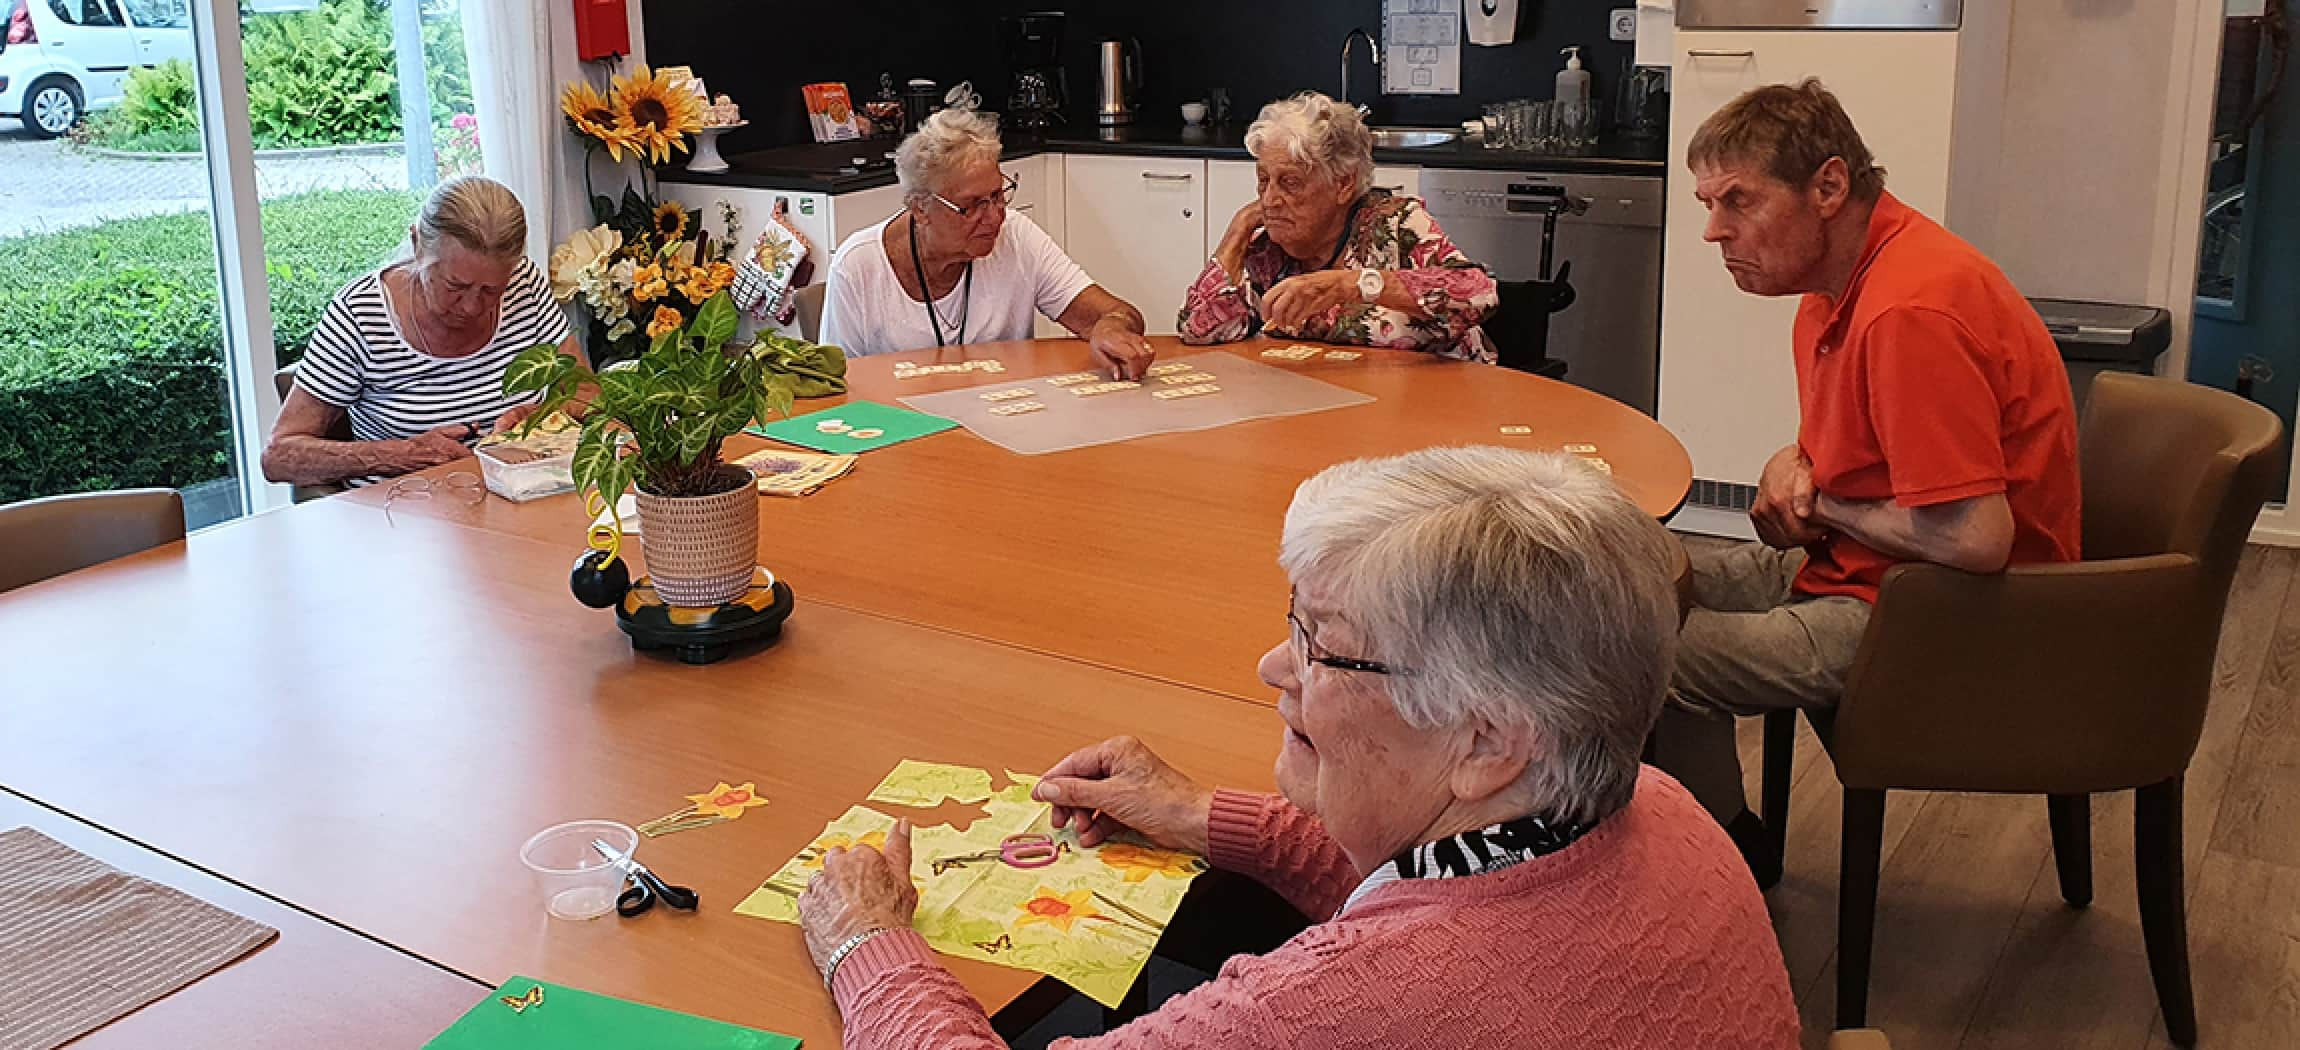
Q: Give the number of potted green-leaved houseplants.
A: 1